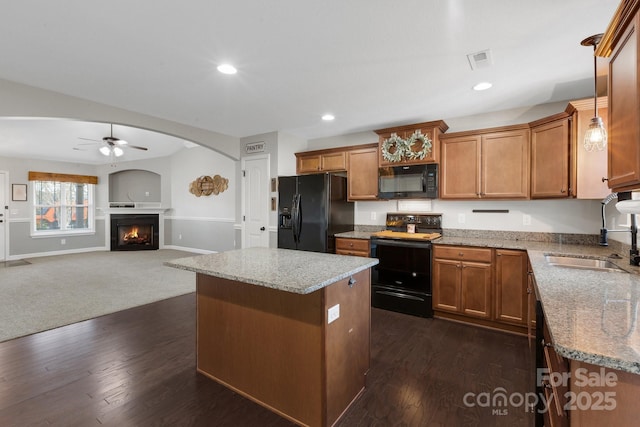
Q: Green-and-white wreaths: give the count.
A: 2